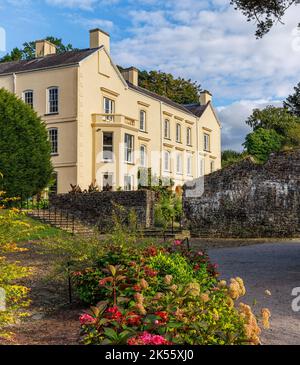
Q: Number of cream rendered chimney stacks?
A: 4